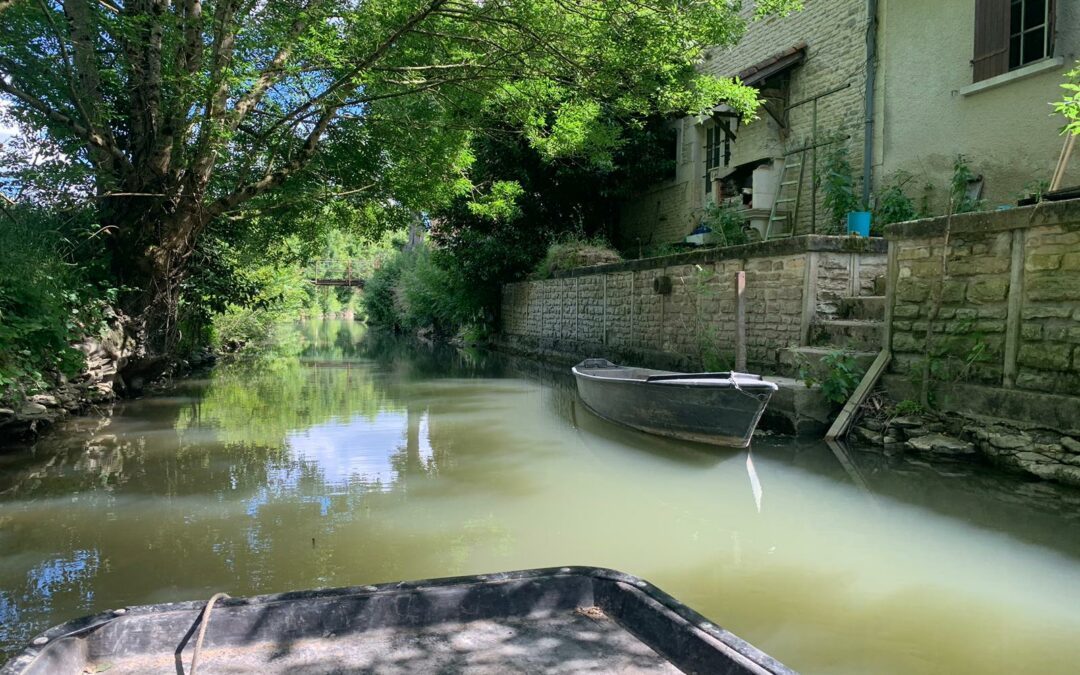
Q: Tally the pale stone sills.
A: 1